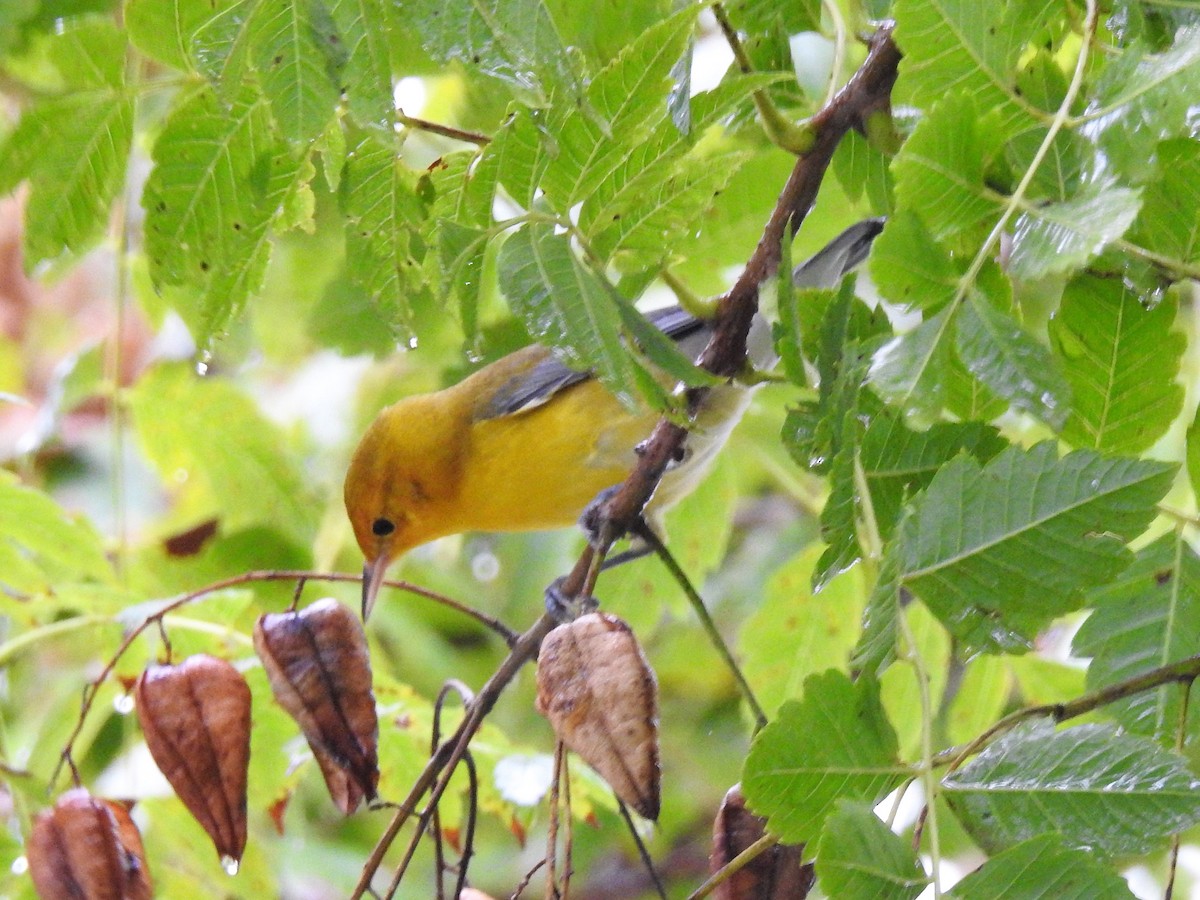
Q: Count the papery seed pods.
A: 5